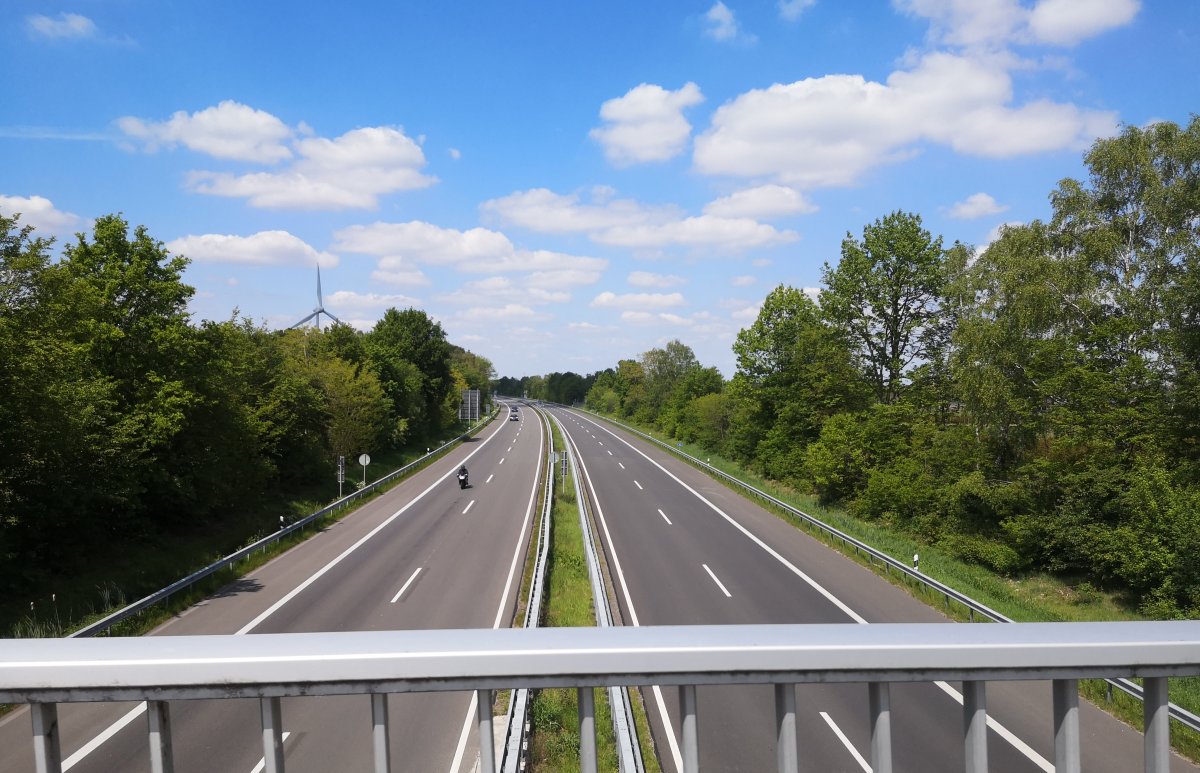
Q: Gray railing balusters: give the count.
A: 12